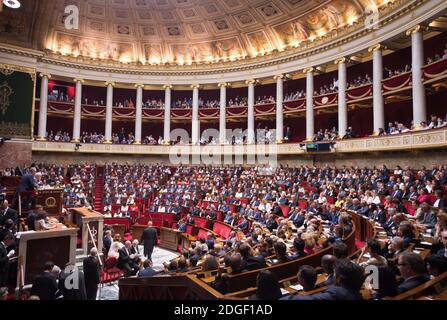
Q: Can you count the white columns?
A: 13